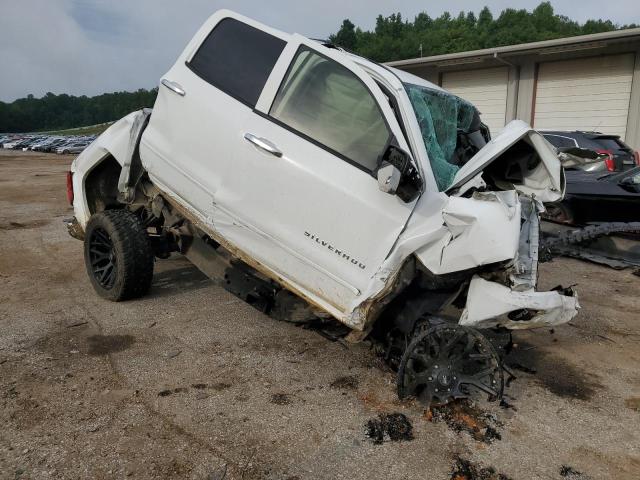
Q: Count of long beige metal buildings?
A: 1